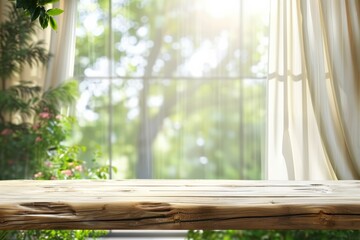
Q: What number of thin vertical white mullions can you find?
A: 2